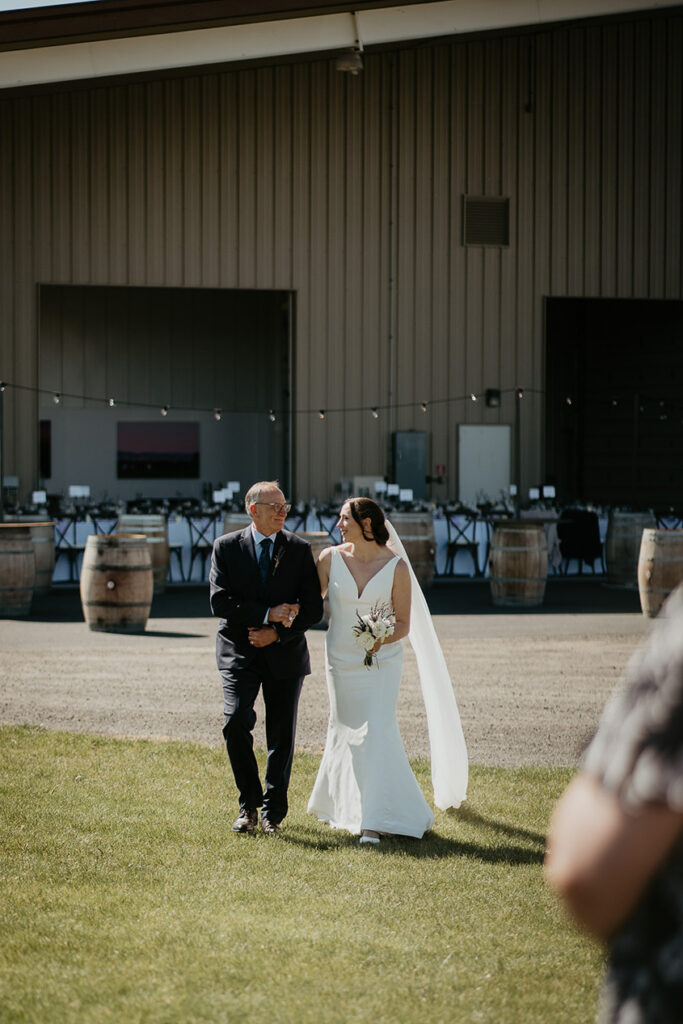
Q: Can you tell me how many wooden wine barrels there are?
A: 10